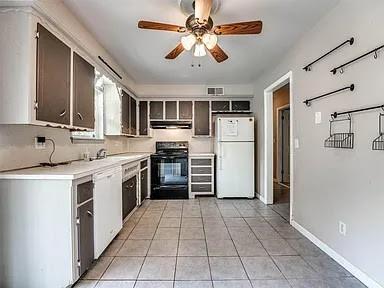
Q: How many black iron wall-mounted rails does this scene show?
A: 4